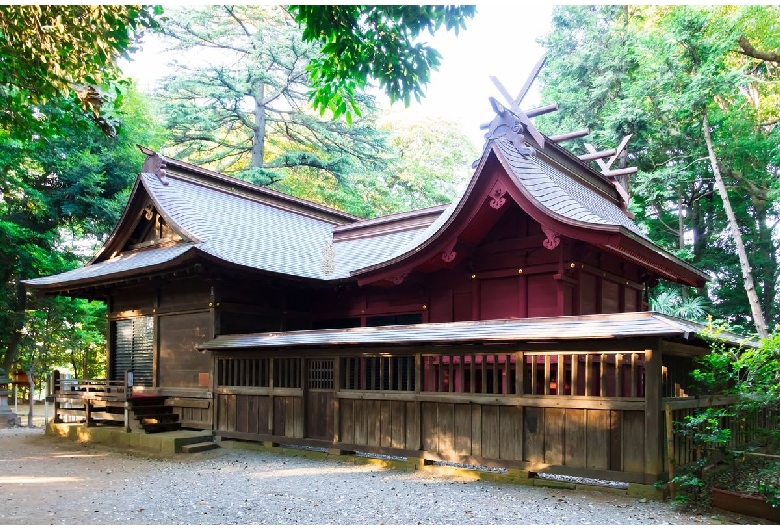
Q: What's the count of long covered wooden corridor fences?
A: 1